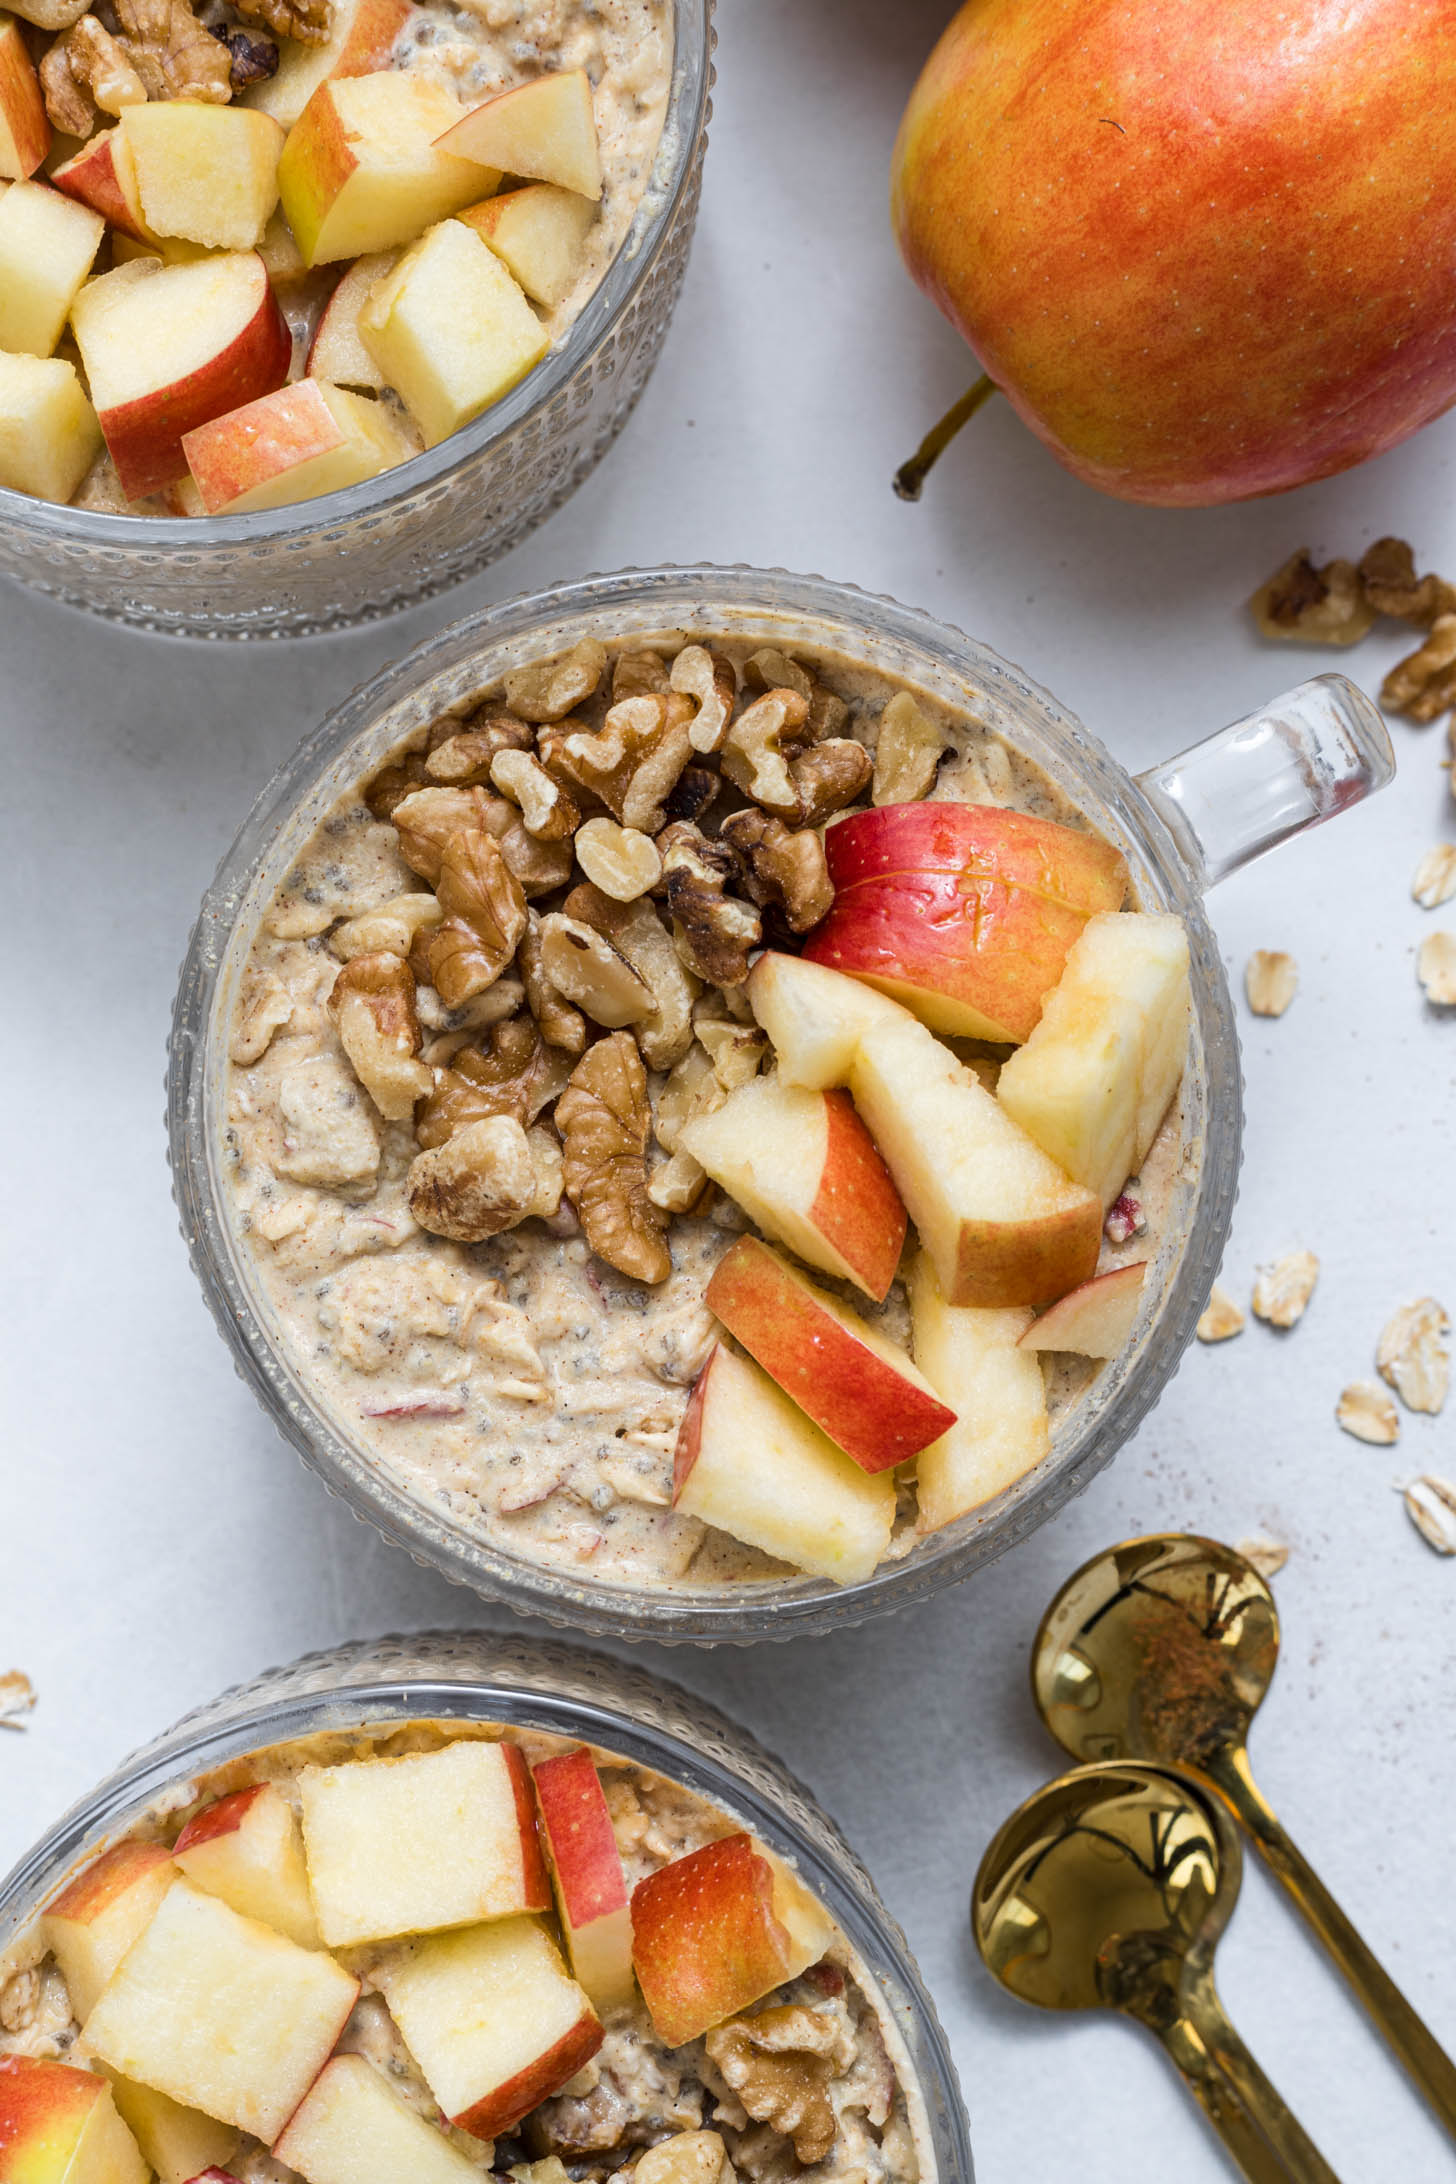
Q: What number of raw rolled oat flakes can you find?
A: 10